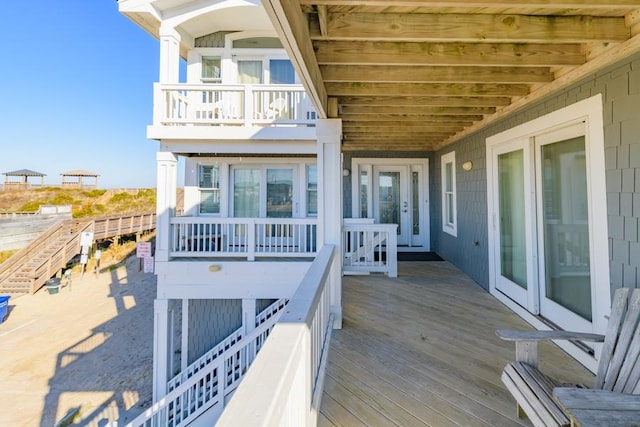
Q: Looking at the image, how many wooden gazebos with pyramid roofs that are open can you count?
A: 2